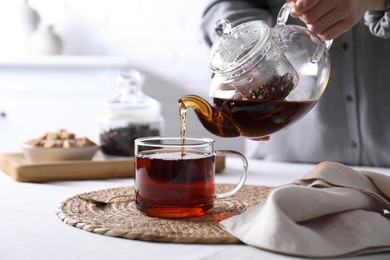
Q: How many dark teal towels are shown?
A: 0